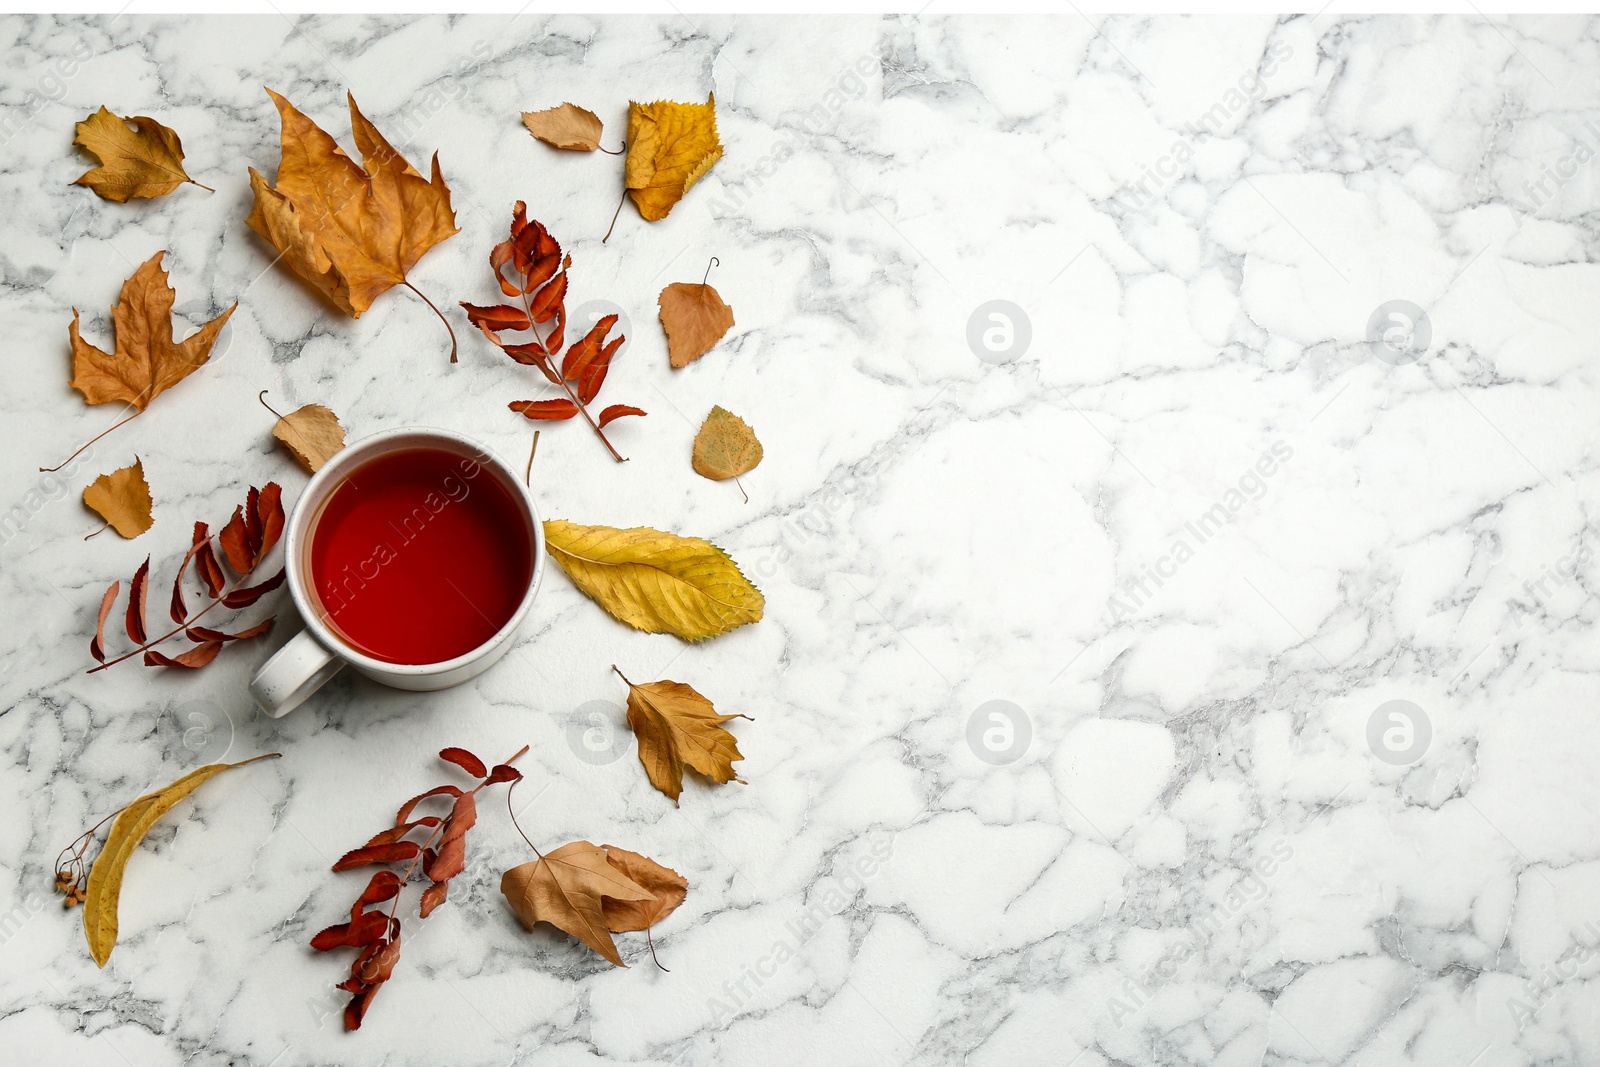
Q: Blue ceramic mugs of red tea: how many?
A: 0